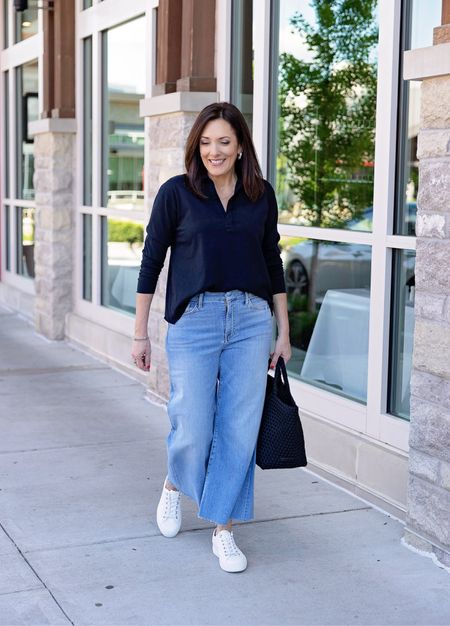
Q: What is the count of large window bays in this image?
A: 3